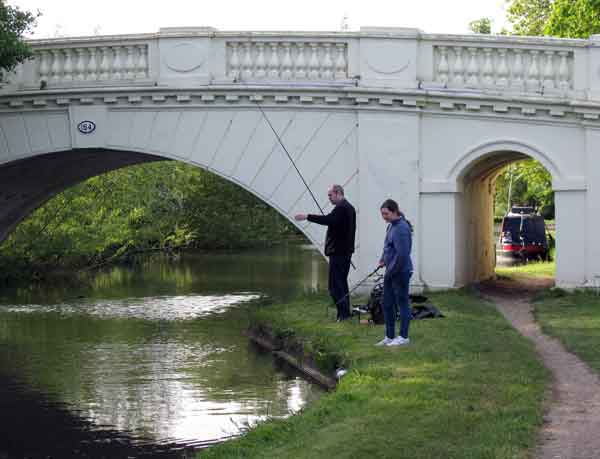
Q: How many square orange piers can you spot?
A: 0